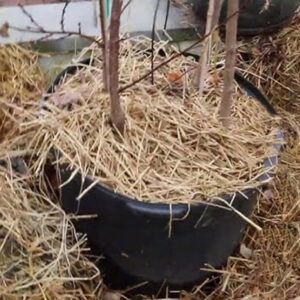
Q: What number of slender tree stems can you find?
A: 4